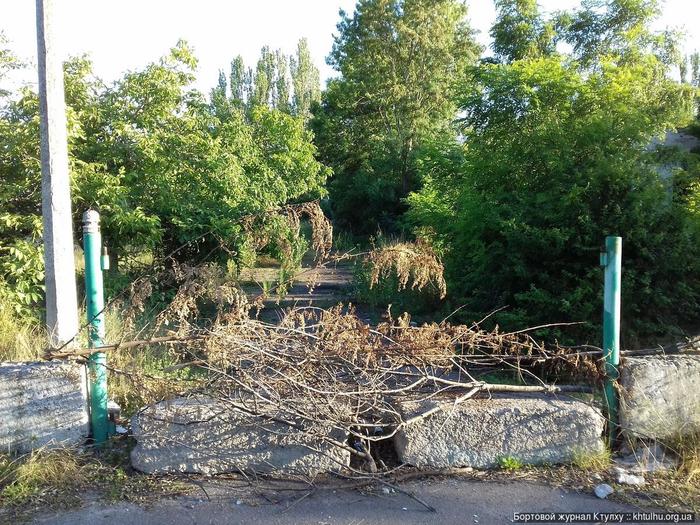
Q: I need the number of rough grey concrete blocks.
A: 4